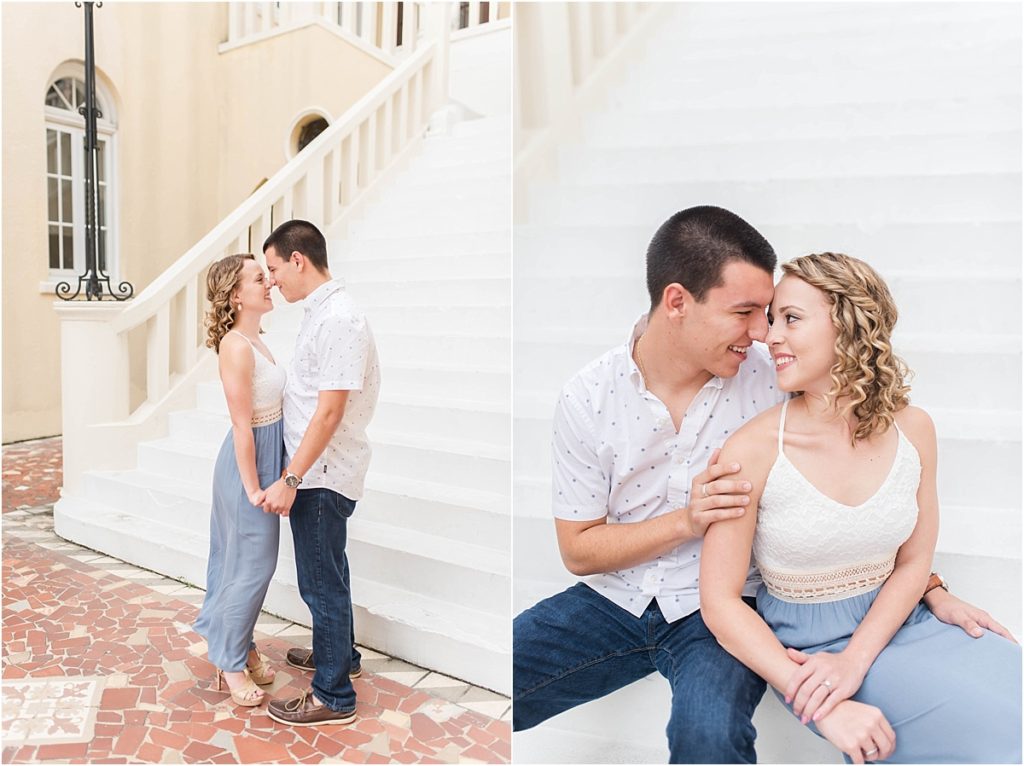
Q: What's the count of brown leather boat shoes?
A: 2